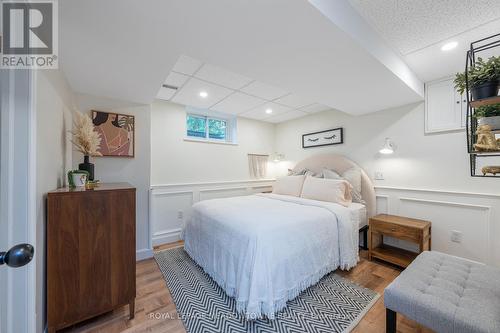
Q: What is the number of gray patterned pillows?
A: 2